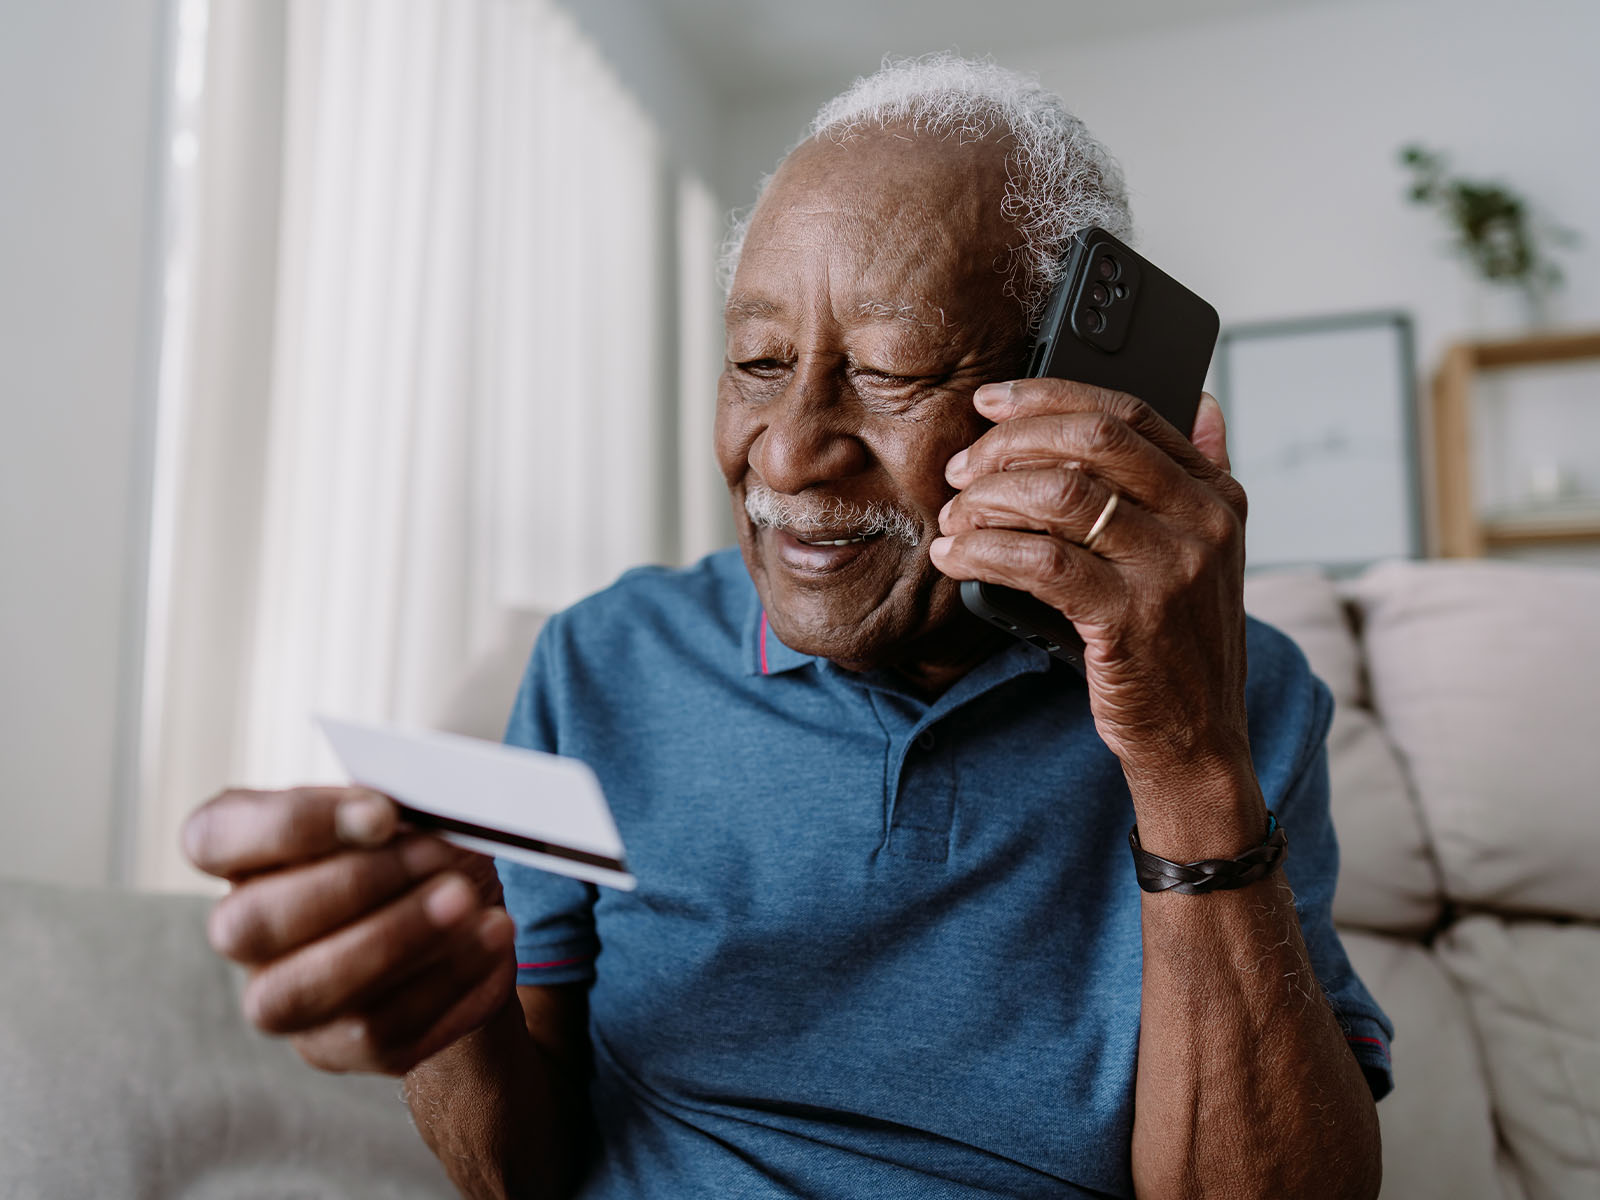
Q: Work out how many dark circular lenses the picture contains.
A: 3